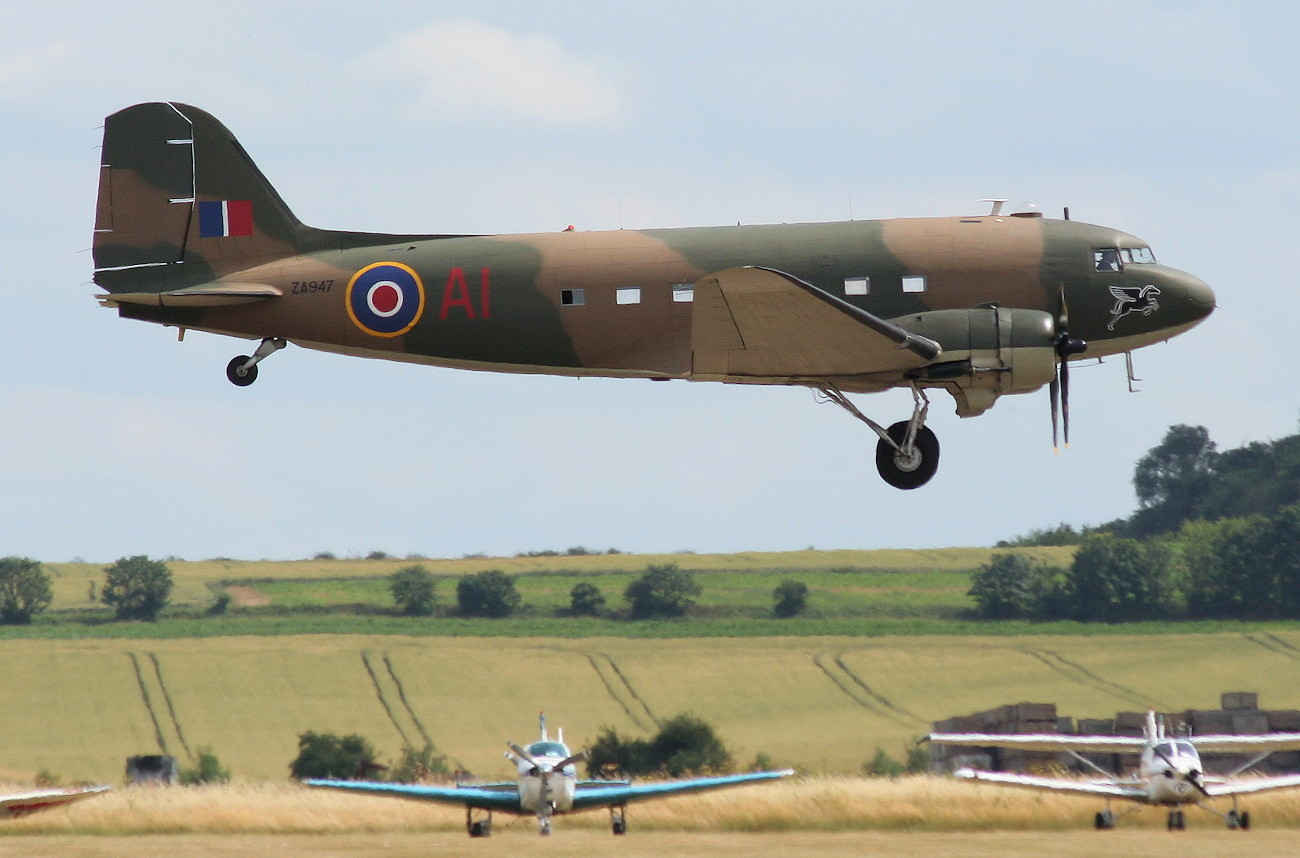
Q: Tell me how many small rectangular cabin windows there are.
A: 5